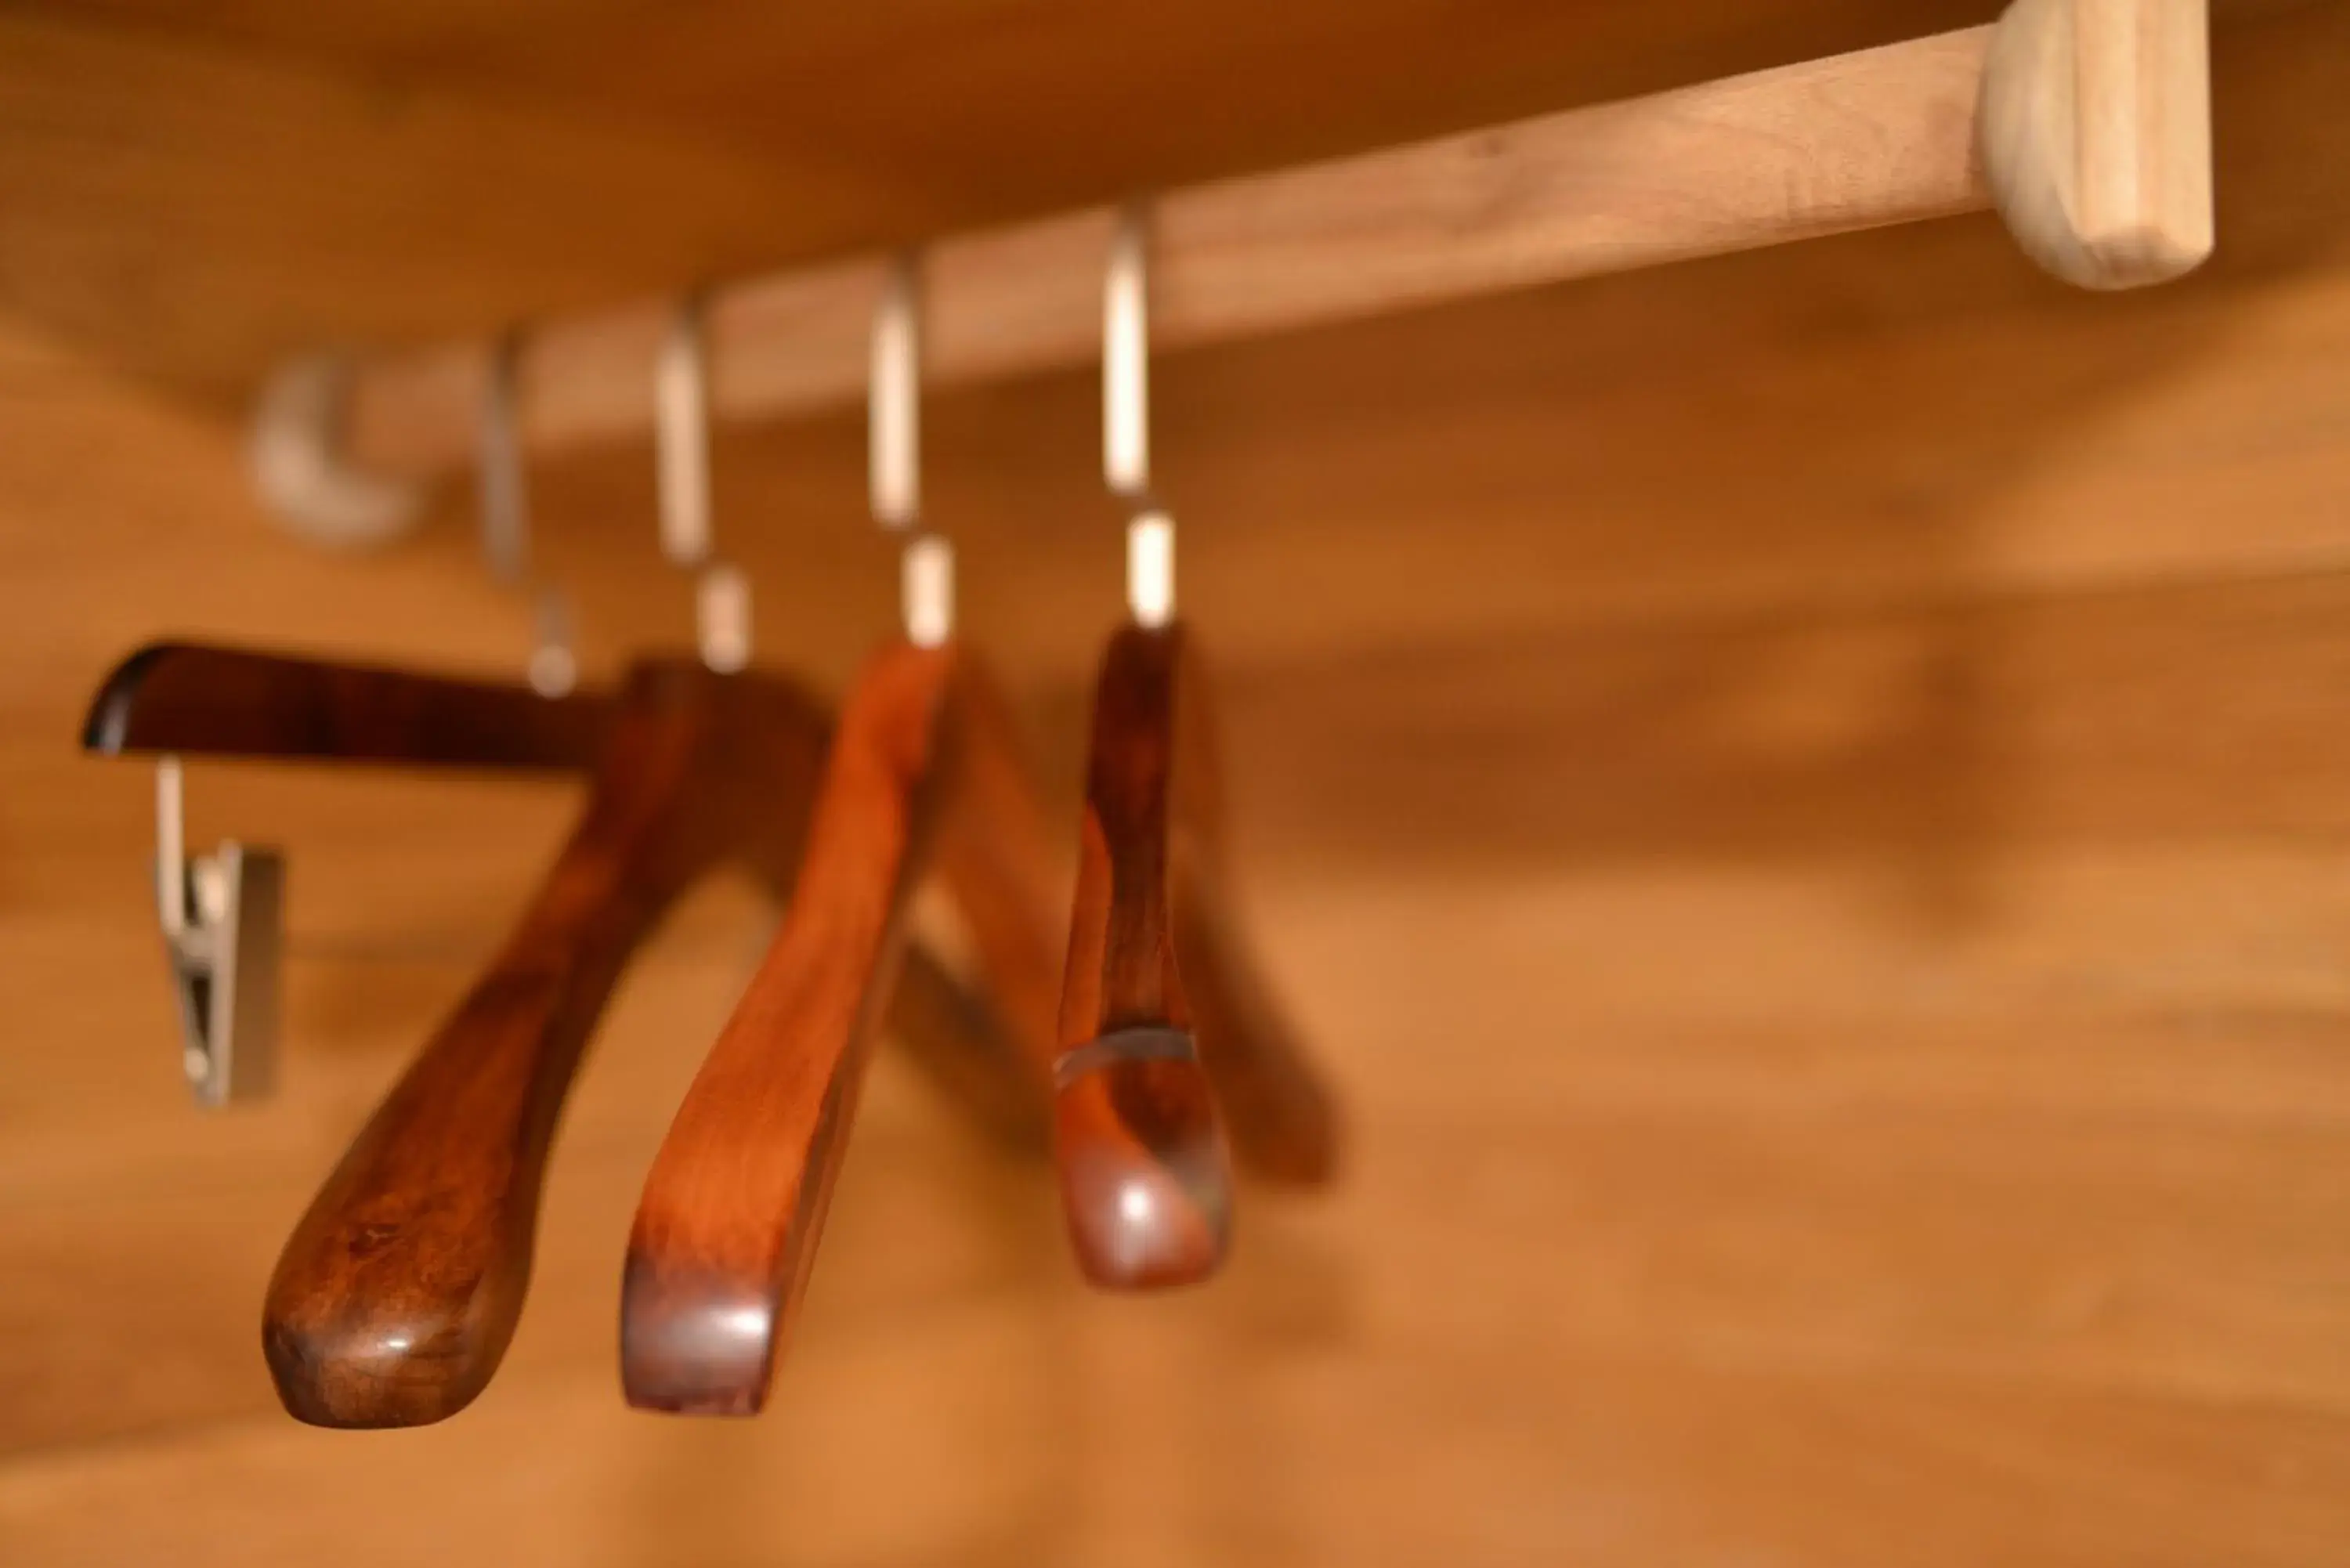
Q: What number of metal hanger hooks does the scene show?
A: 4